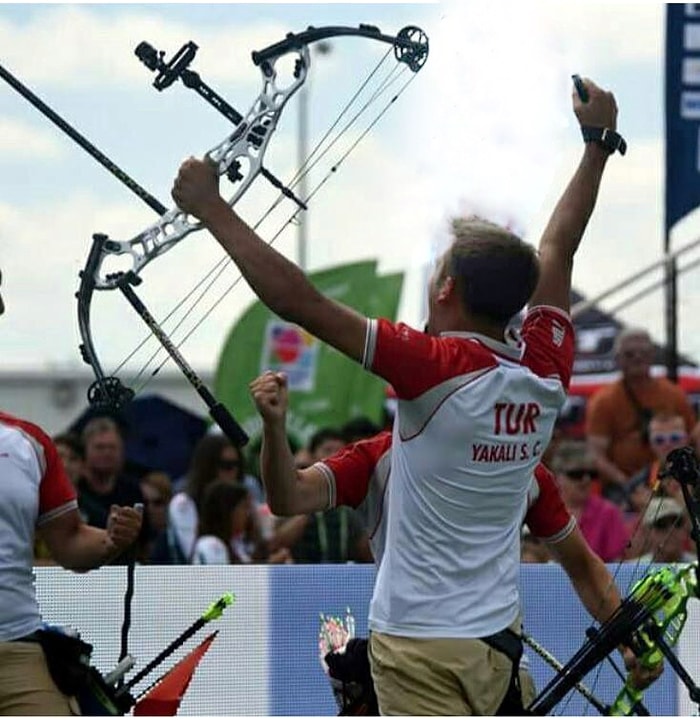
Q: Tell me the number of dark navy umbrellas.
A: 1